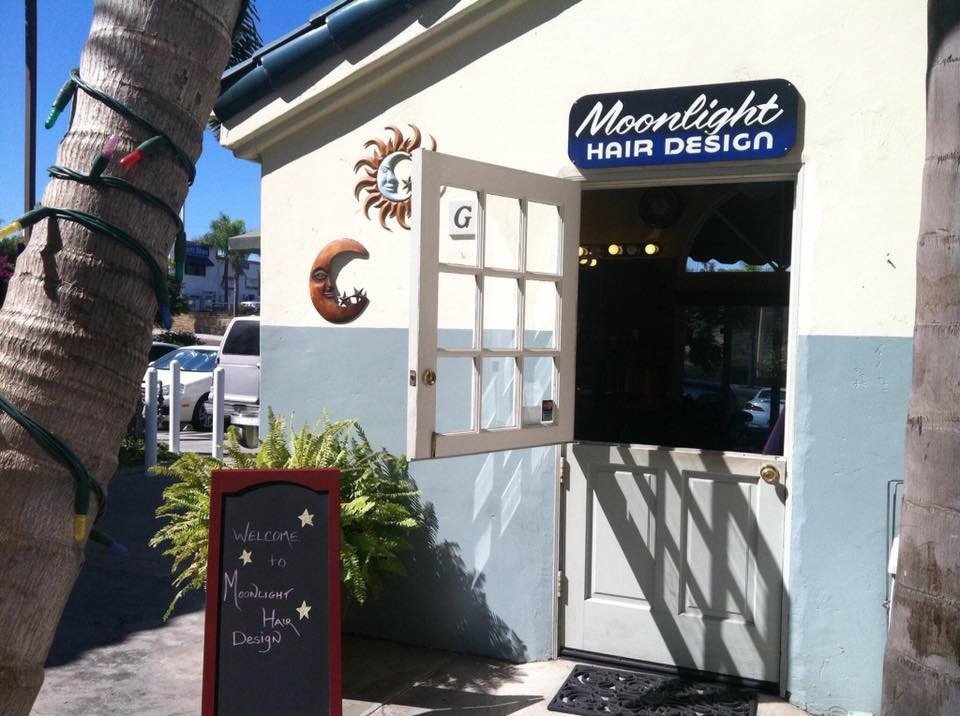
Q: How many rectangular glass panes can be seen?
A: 9